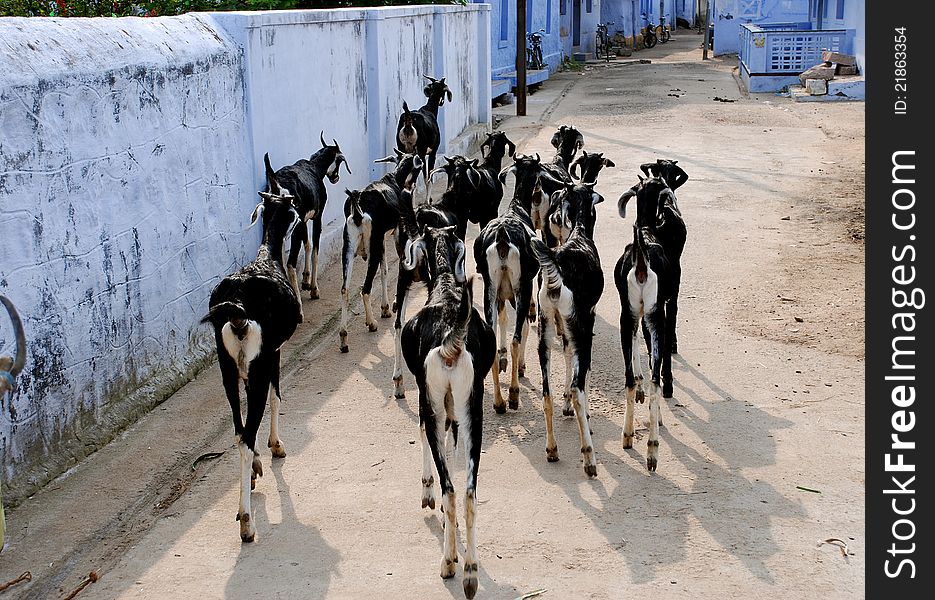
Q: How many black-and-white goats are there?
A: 13